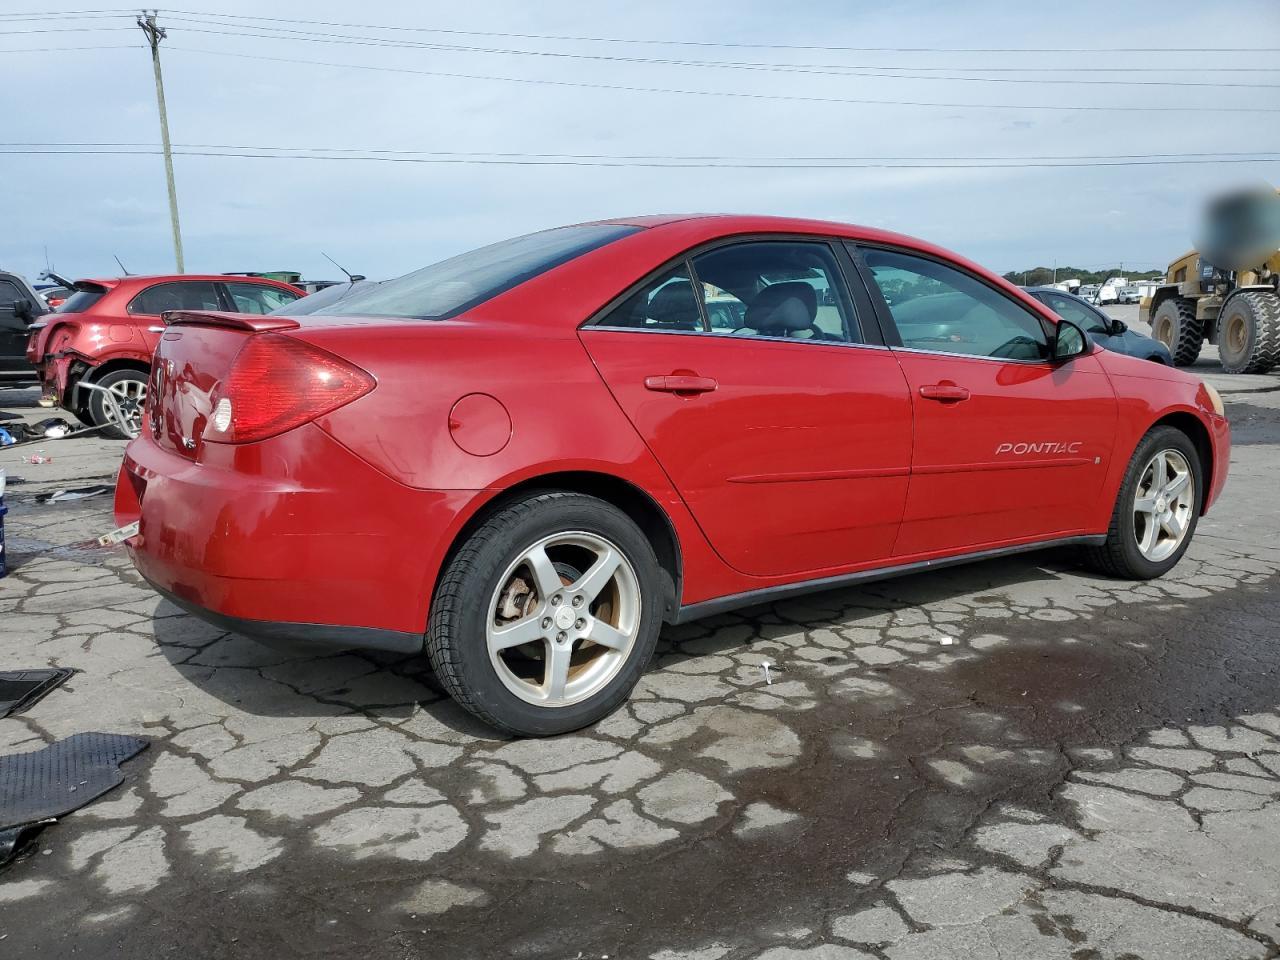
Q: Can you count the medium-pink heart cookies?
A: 0